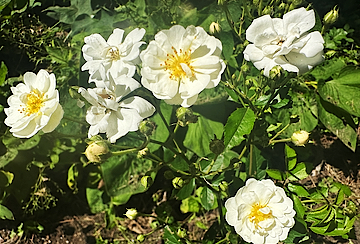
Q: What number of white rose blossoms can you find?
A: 6